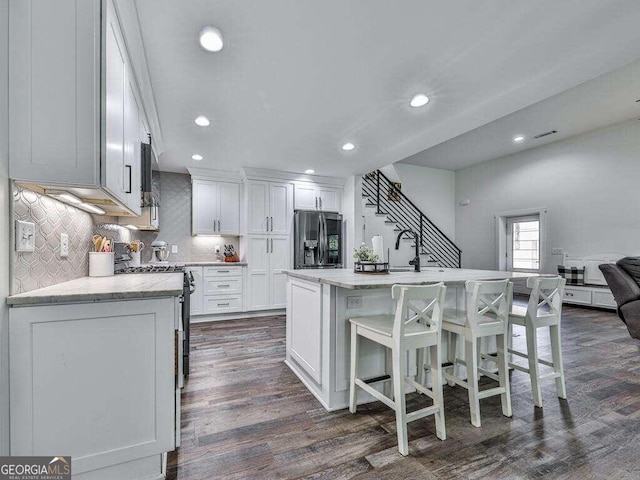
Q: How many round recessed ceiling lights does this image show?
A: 7